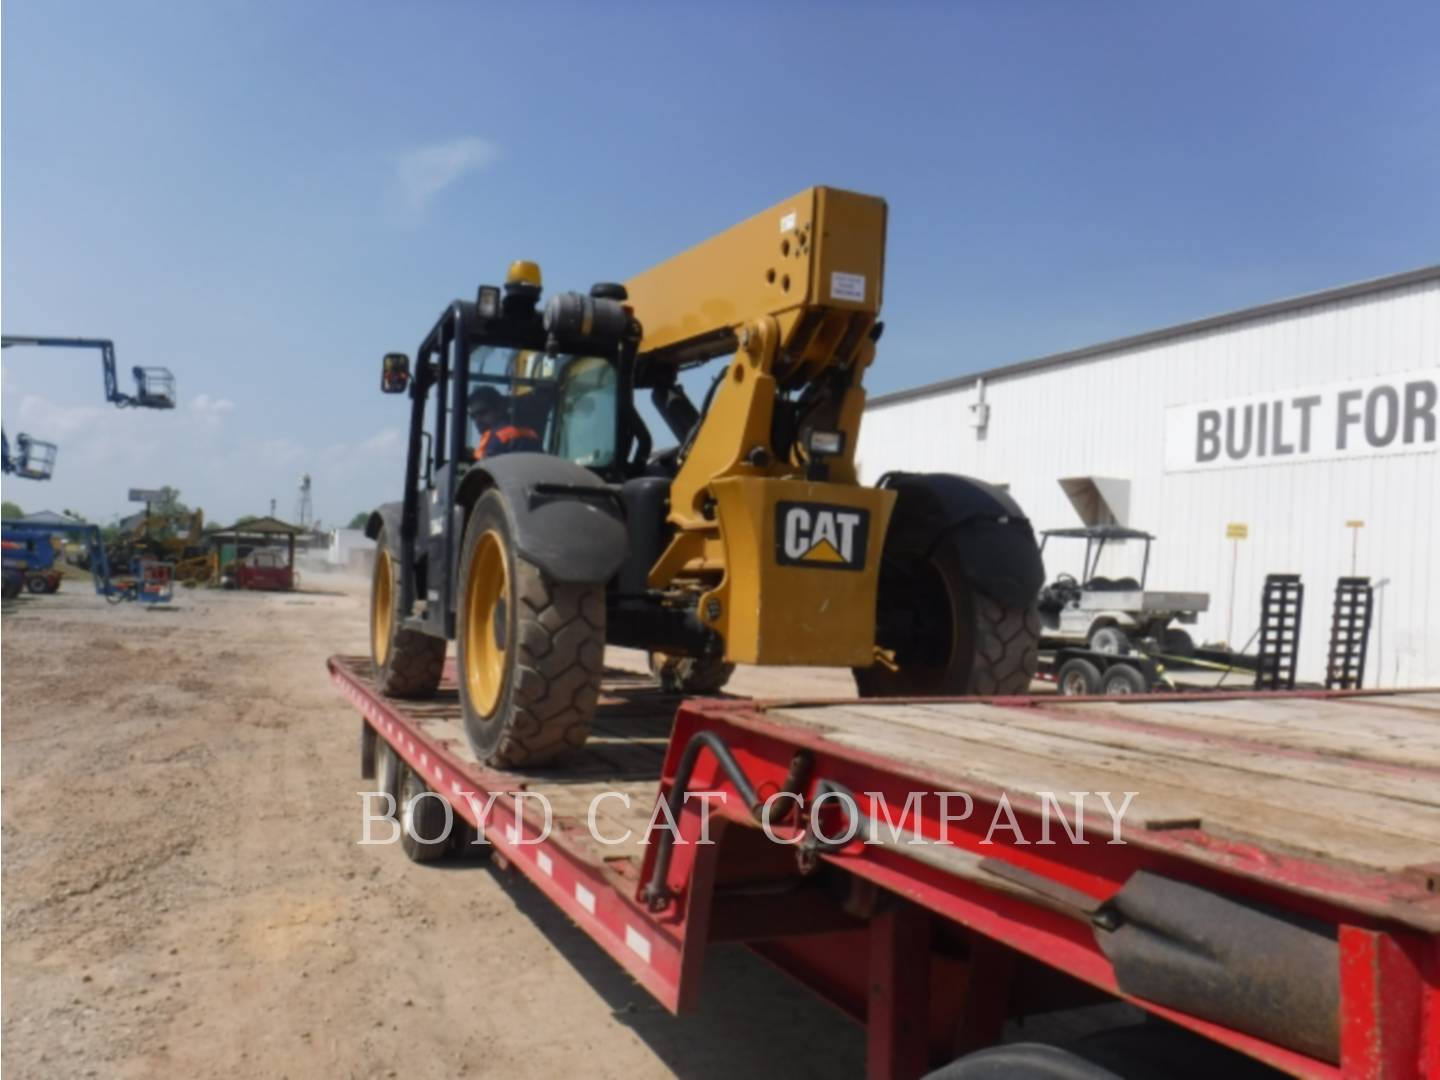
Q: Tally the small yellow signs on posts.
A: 2